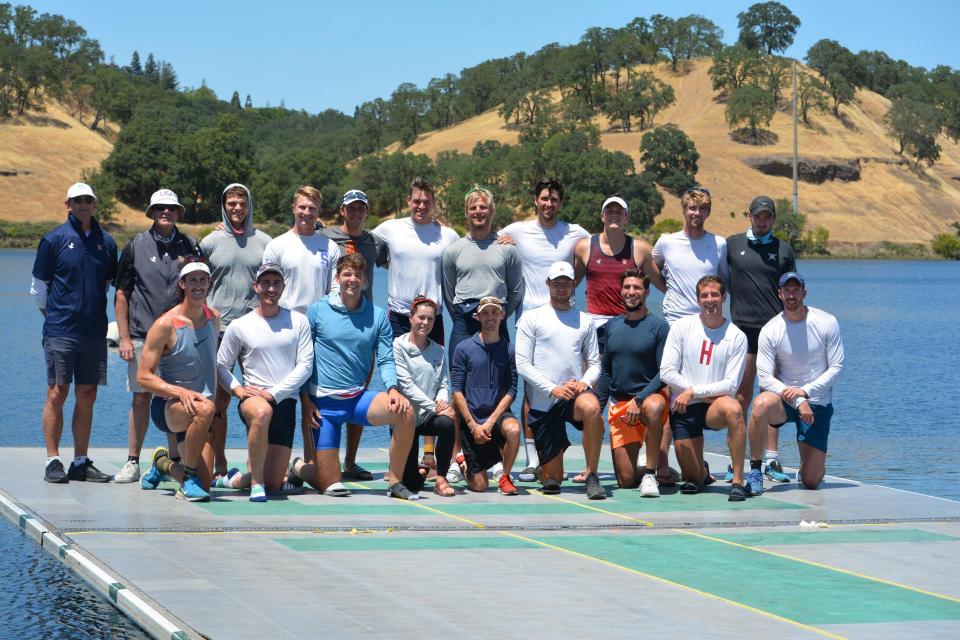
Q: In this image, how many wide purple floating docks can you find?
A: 0